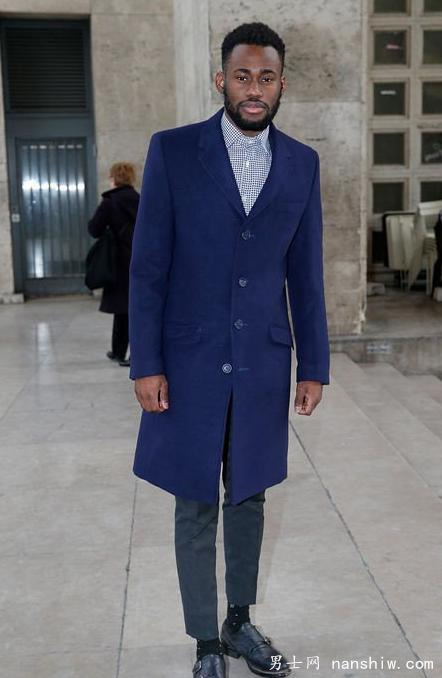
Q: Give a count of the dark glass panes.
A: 10